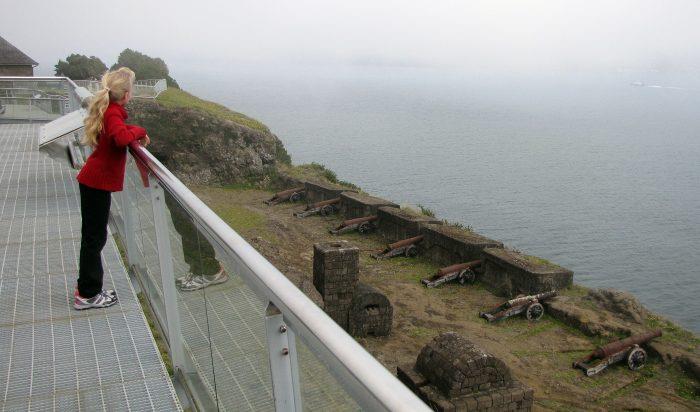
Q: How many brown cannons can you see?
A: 7